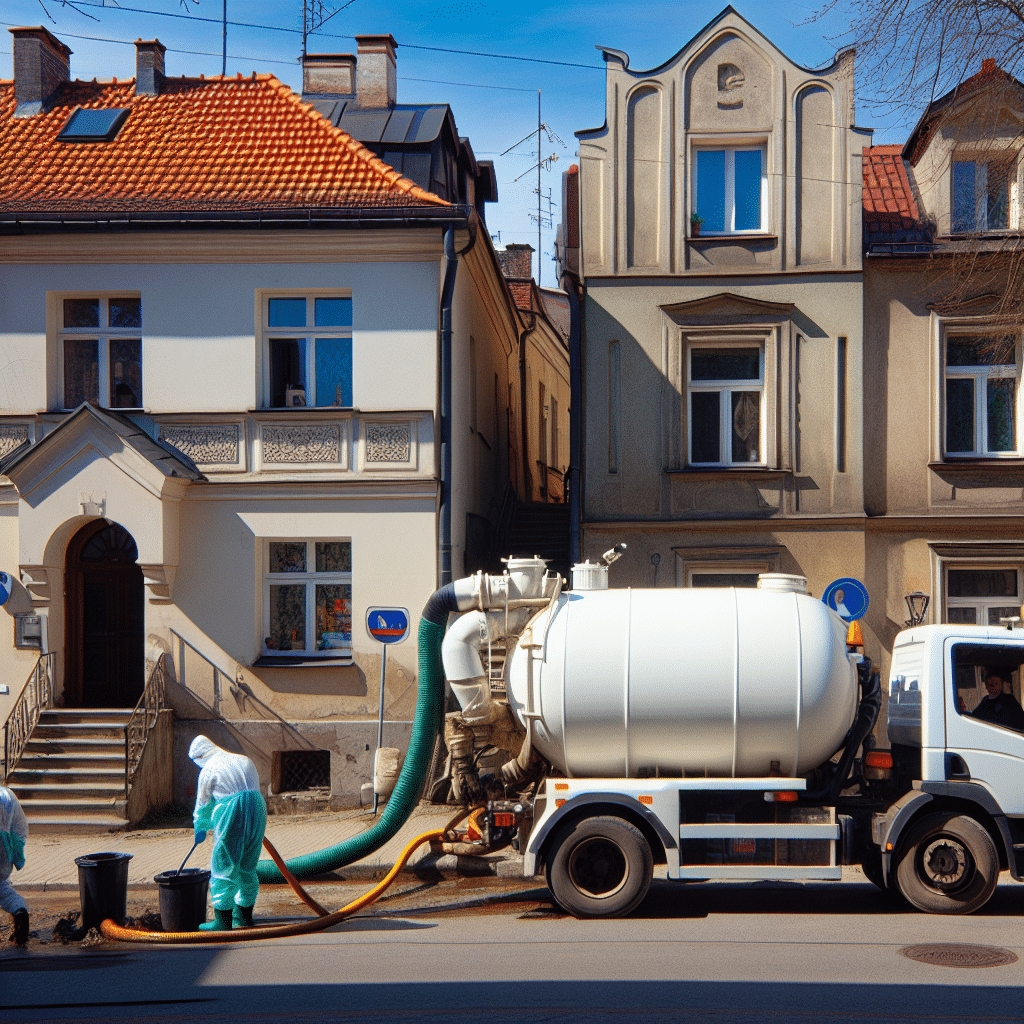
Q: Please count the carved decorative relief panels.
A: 4